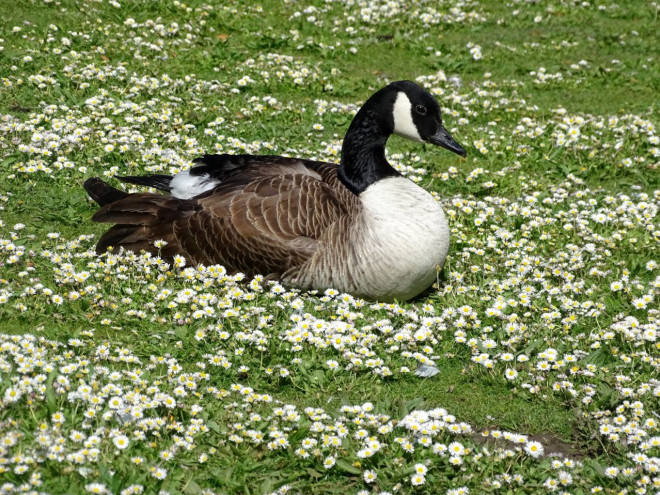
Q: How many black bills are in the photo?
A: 1